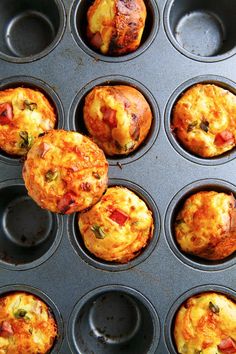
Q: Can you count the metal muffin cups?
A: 12